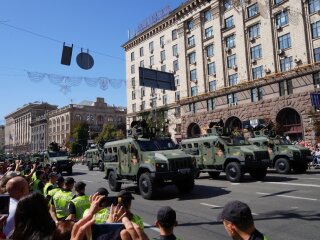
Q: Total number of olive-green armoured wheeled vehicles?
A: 5